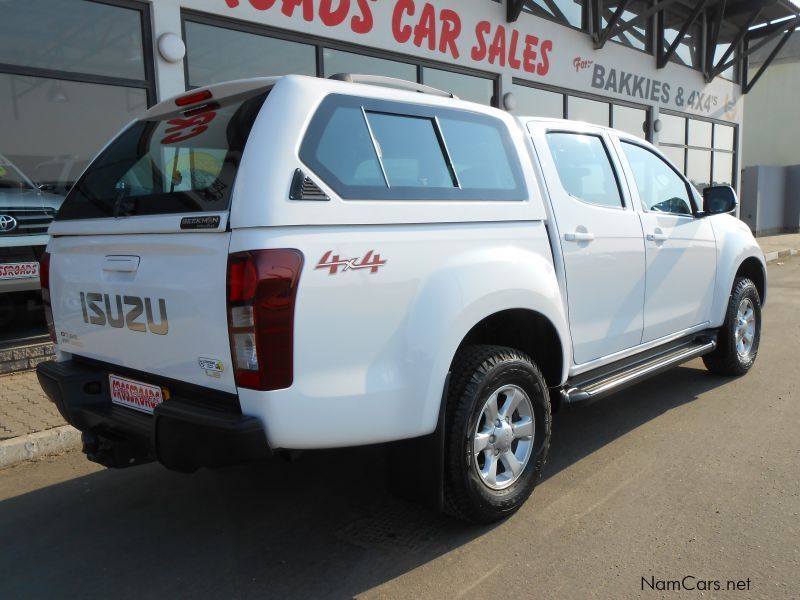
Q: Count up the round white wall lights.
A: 3